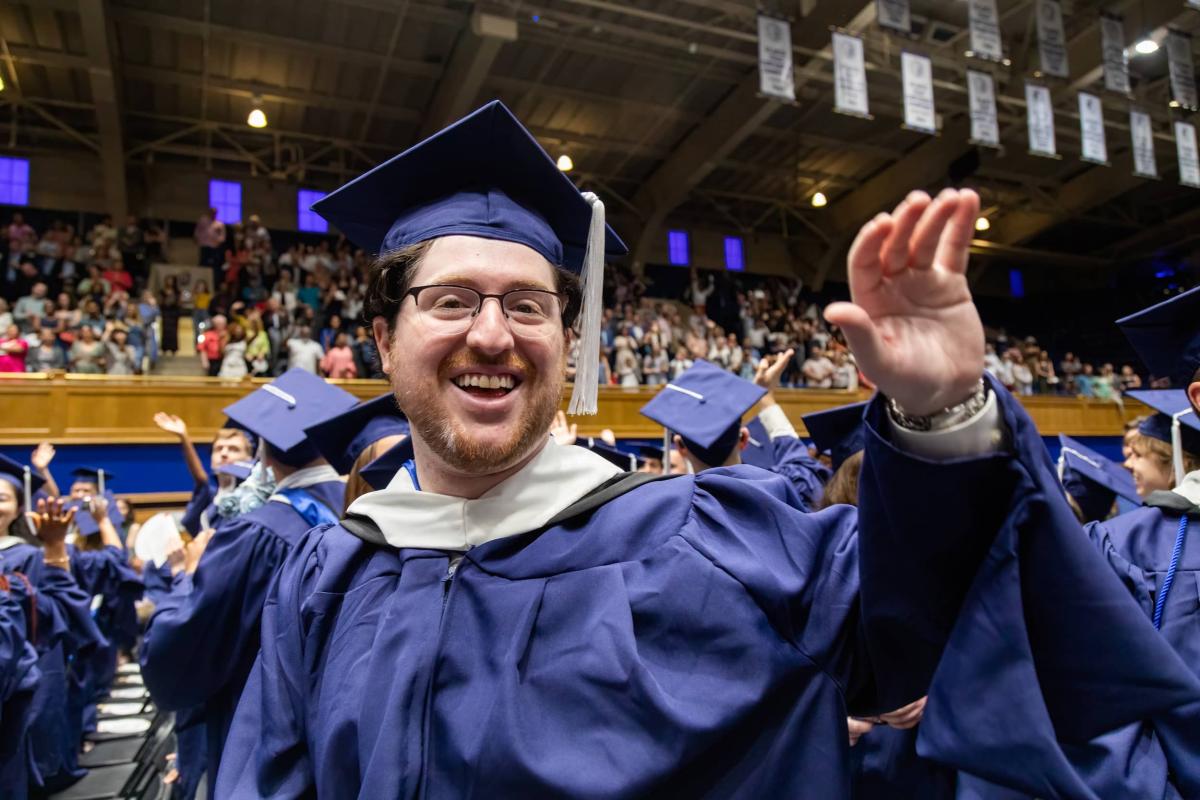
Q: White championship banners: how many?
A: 13